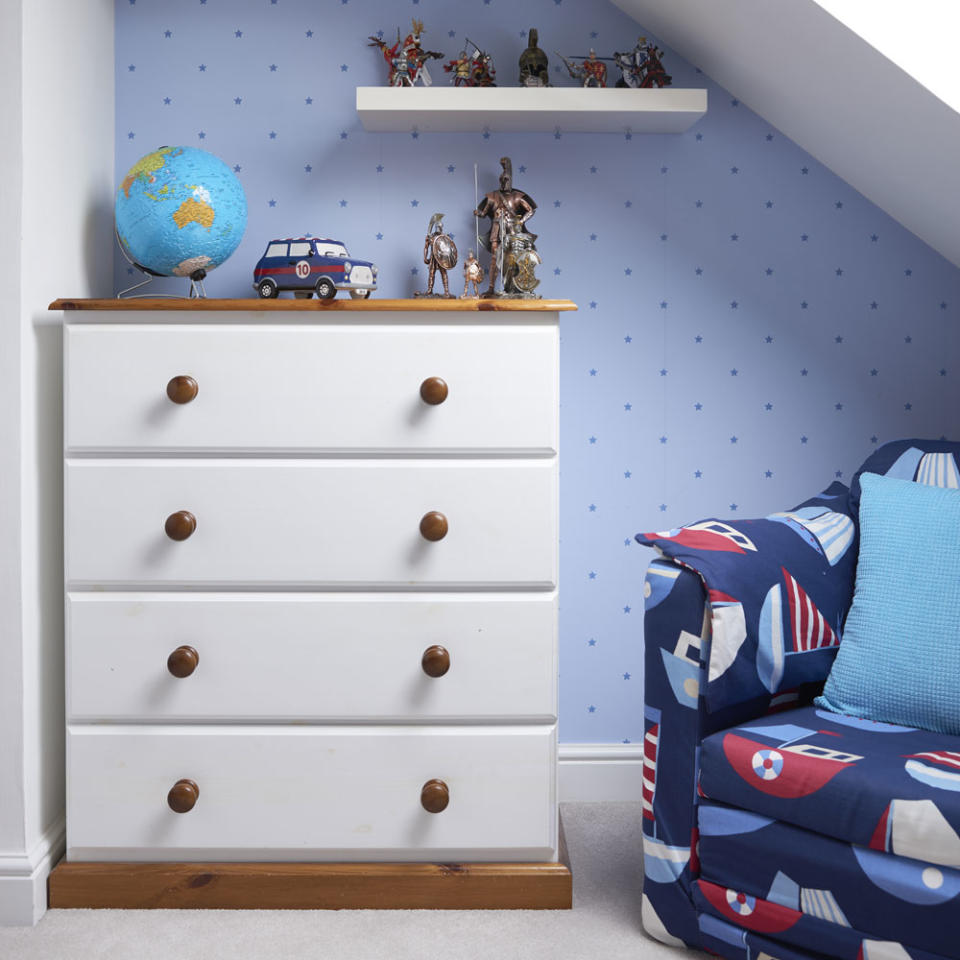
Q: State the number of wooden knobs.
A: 8